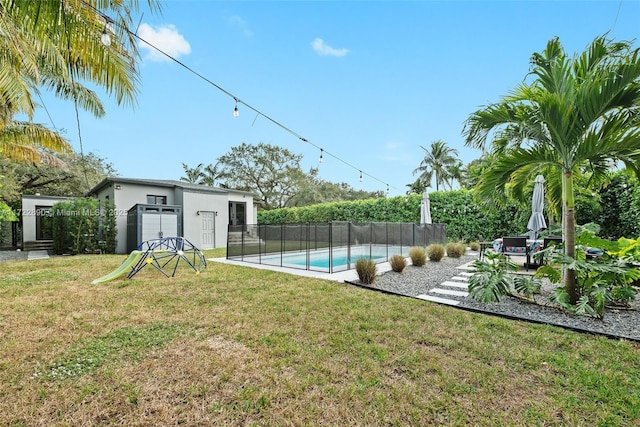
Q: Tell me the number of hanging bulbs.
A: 5